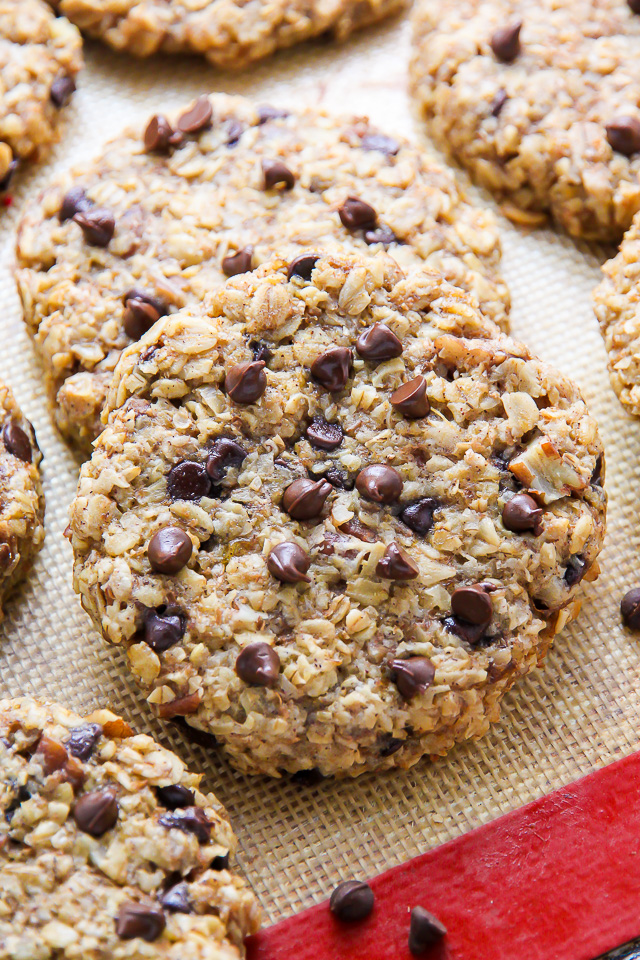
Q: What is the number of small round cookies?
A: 8